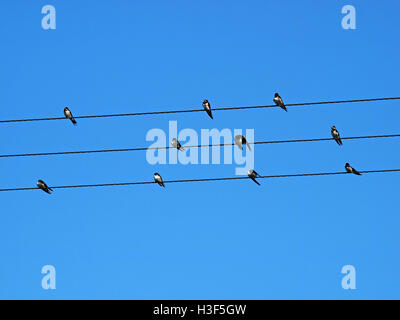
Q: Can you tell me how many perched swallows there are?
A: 10